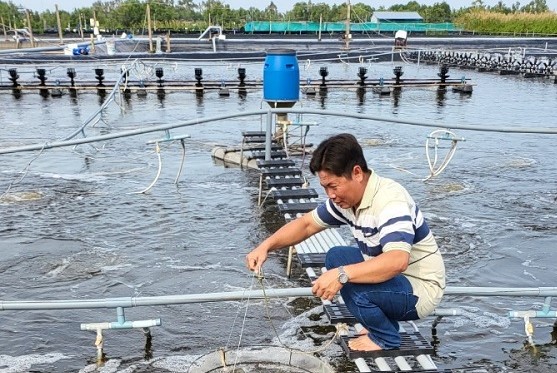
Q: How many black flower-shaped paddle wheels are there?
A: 12